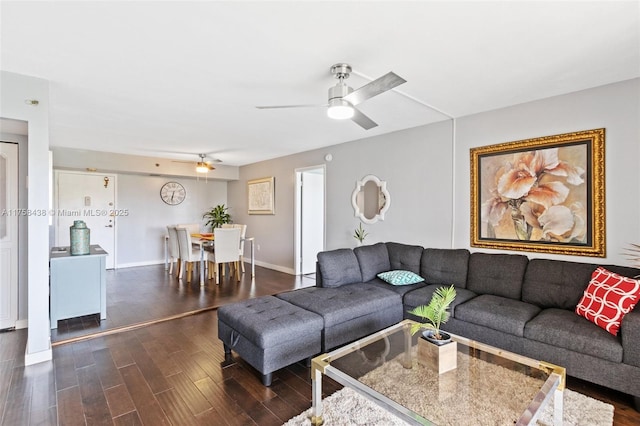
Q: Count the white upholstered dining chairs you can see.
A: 6